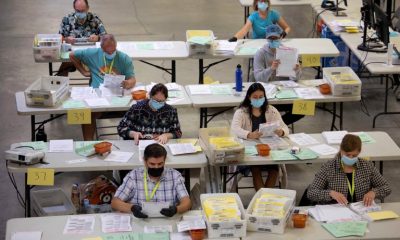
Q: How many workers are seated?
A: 8